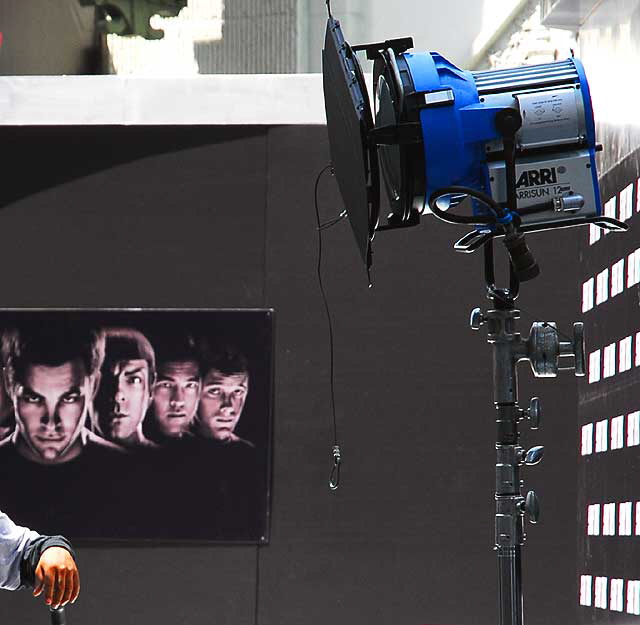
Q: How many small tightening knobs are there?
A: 4